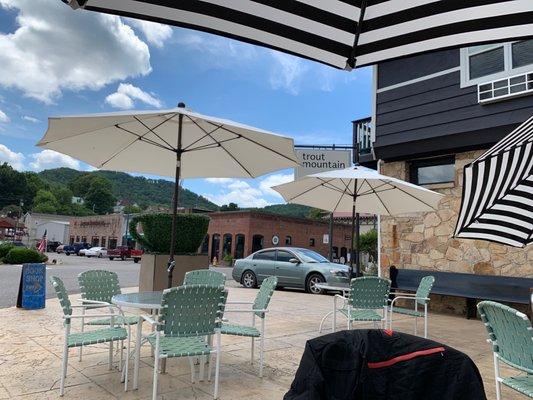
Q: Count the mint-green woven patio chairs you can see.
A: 8